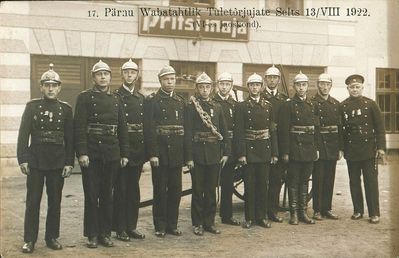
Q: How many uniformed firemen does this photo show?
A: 11